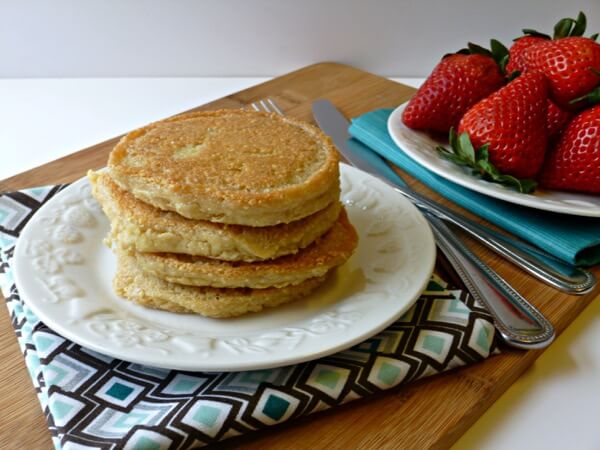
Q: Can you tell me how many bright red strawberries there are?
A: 6